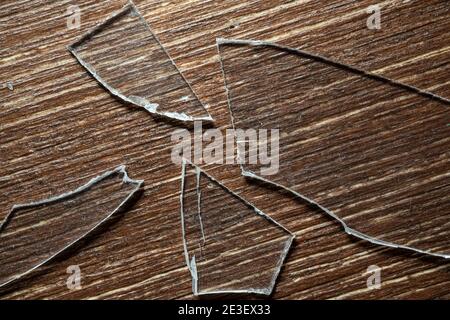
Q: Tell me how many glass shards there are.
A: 4